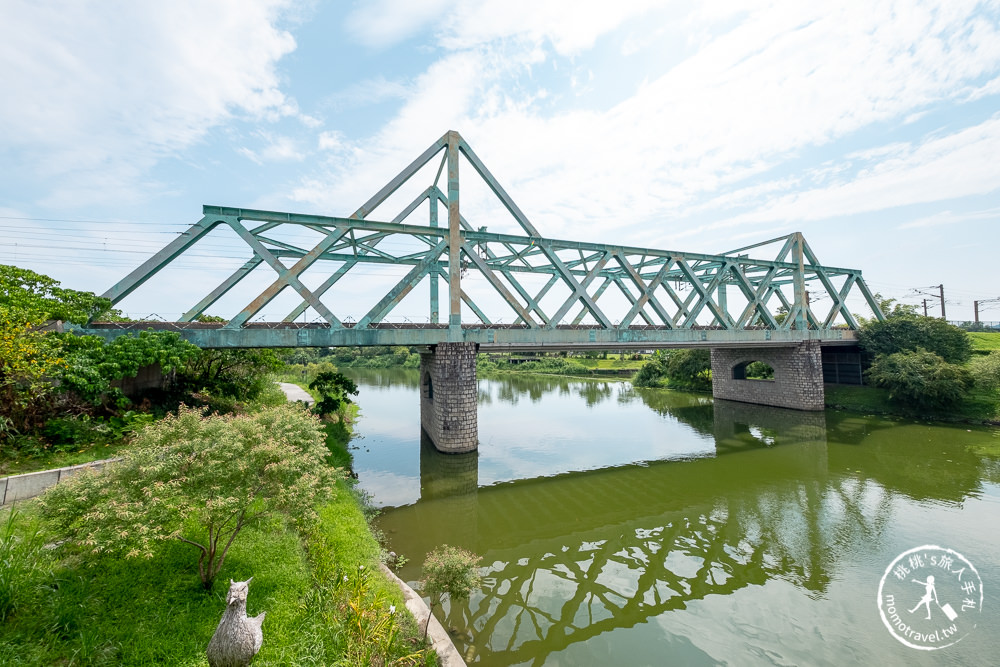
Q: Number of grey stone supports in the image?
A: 2